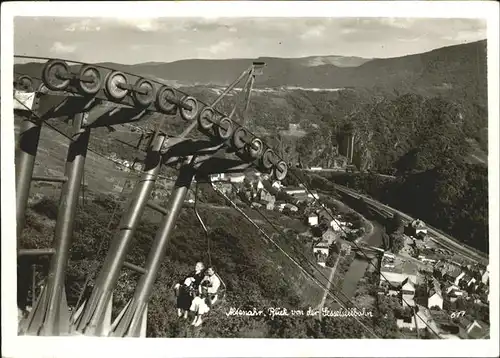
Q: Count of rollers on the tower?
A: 12